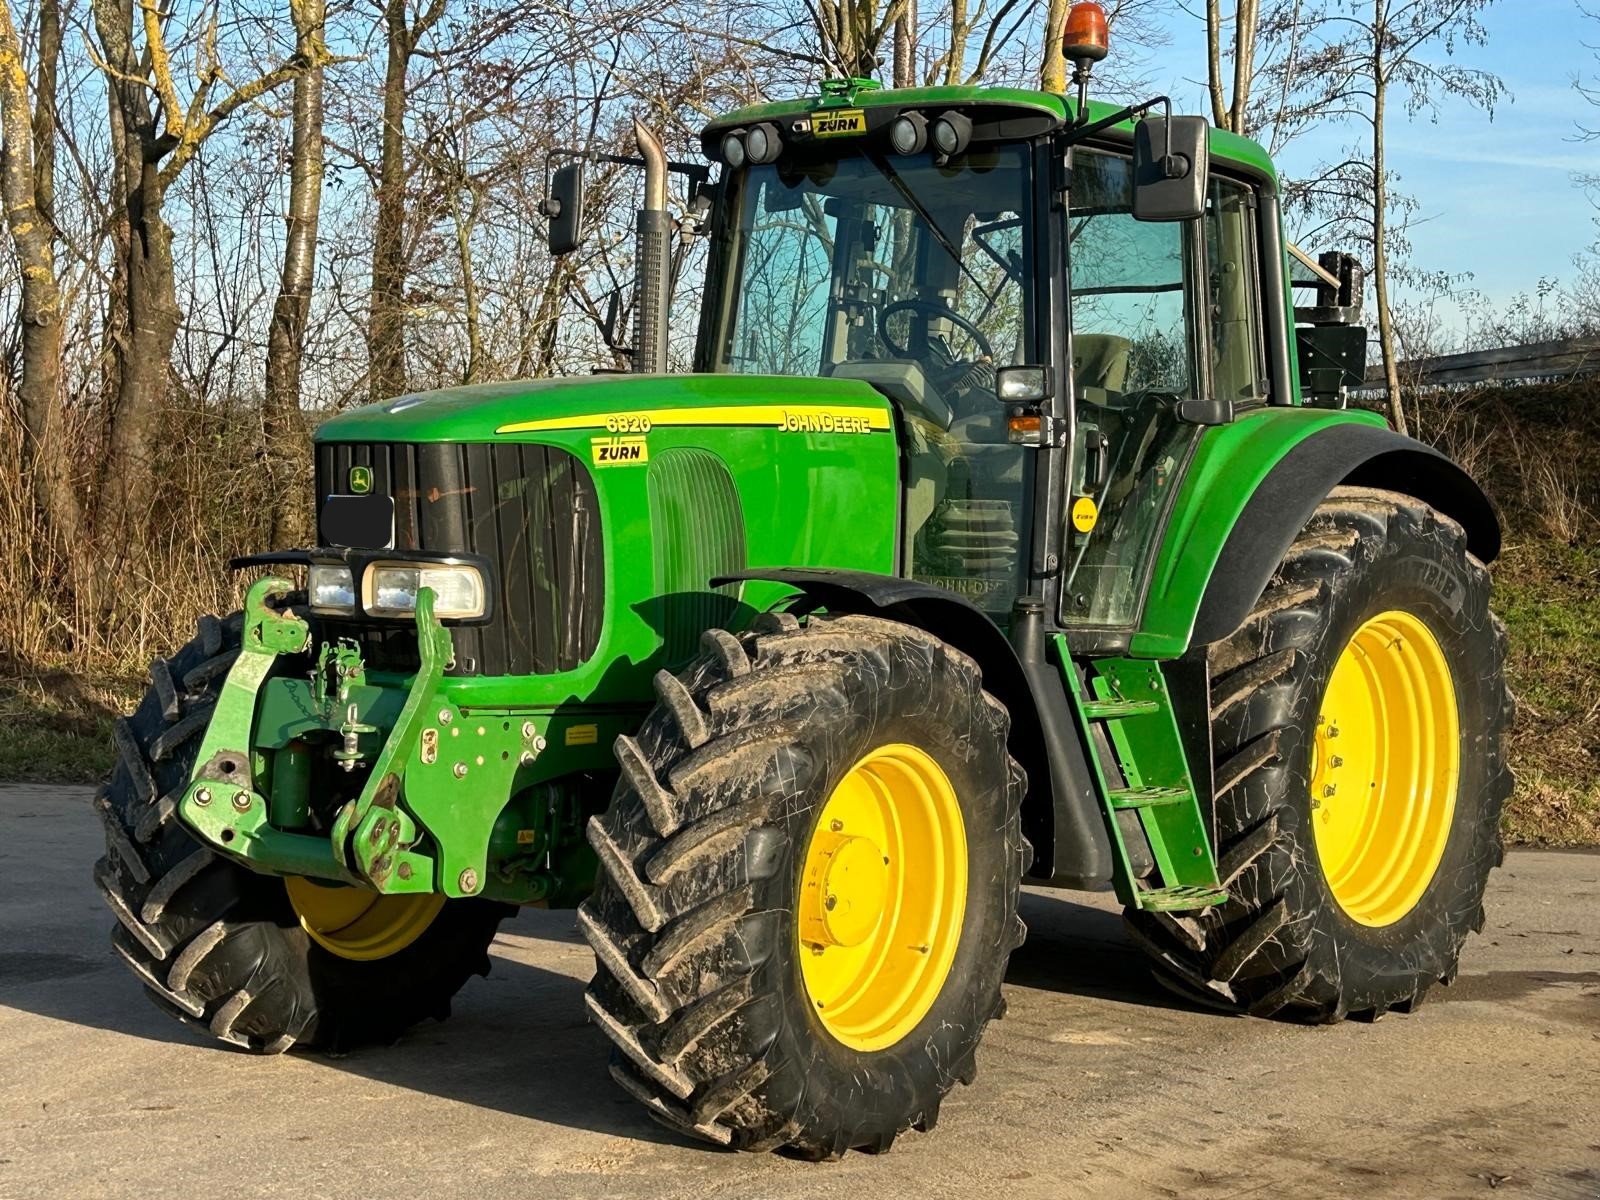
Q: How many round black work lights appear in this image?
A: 4